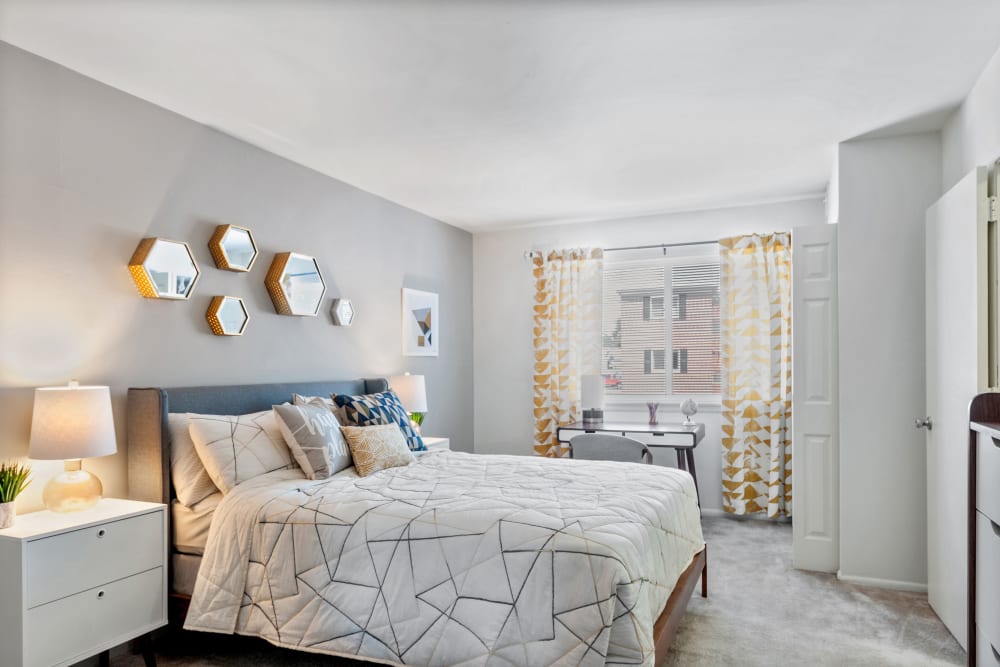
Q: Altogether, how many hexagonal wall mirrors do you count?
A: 5